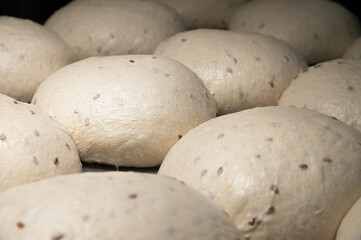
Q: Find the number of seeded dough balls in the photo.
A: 12